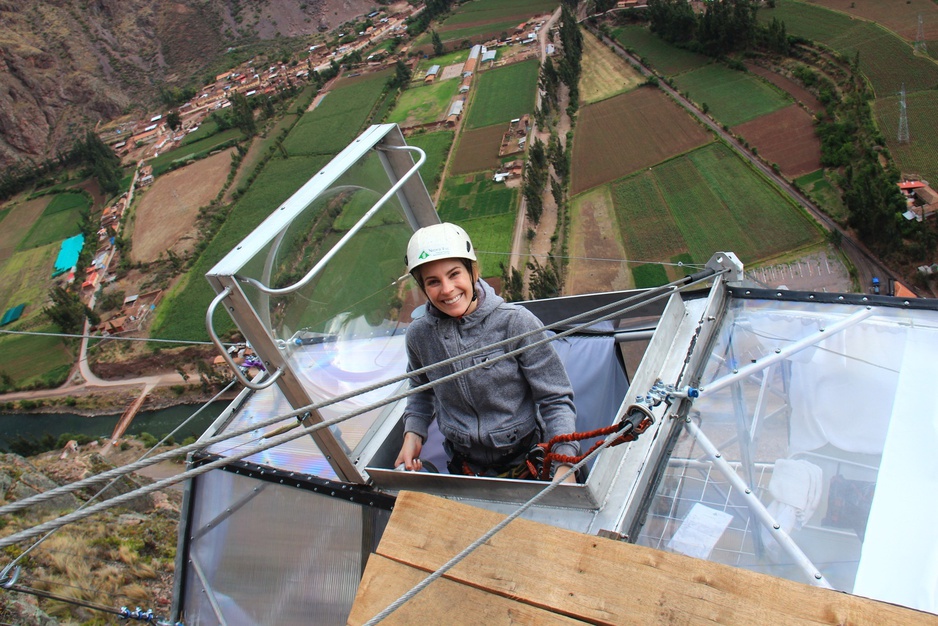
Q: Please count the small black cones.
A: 0